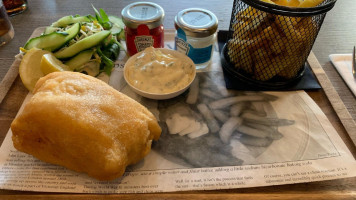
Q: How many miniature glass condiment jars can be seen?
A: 2